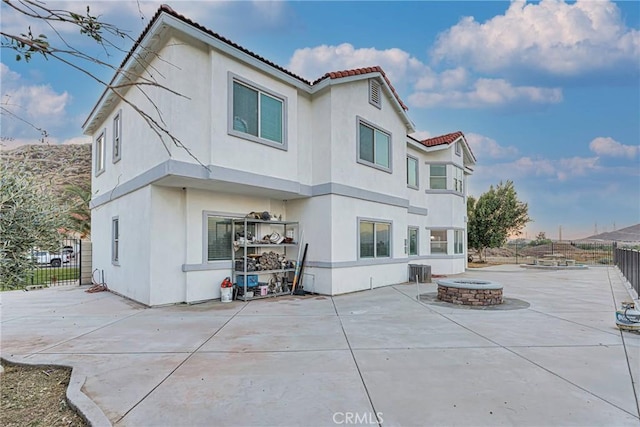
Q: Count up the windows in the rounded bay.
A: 4